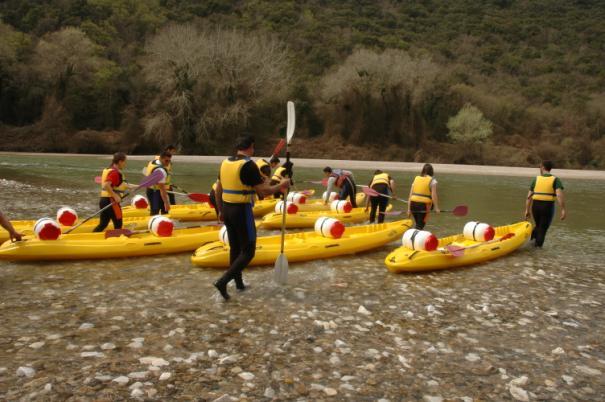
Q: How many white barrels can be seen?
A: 12